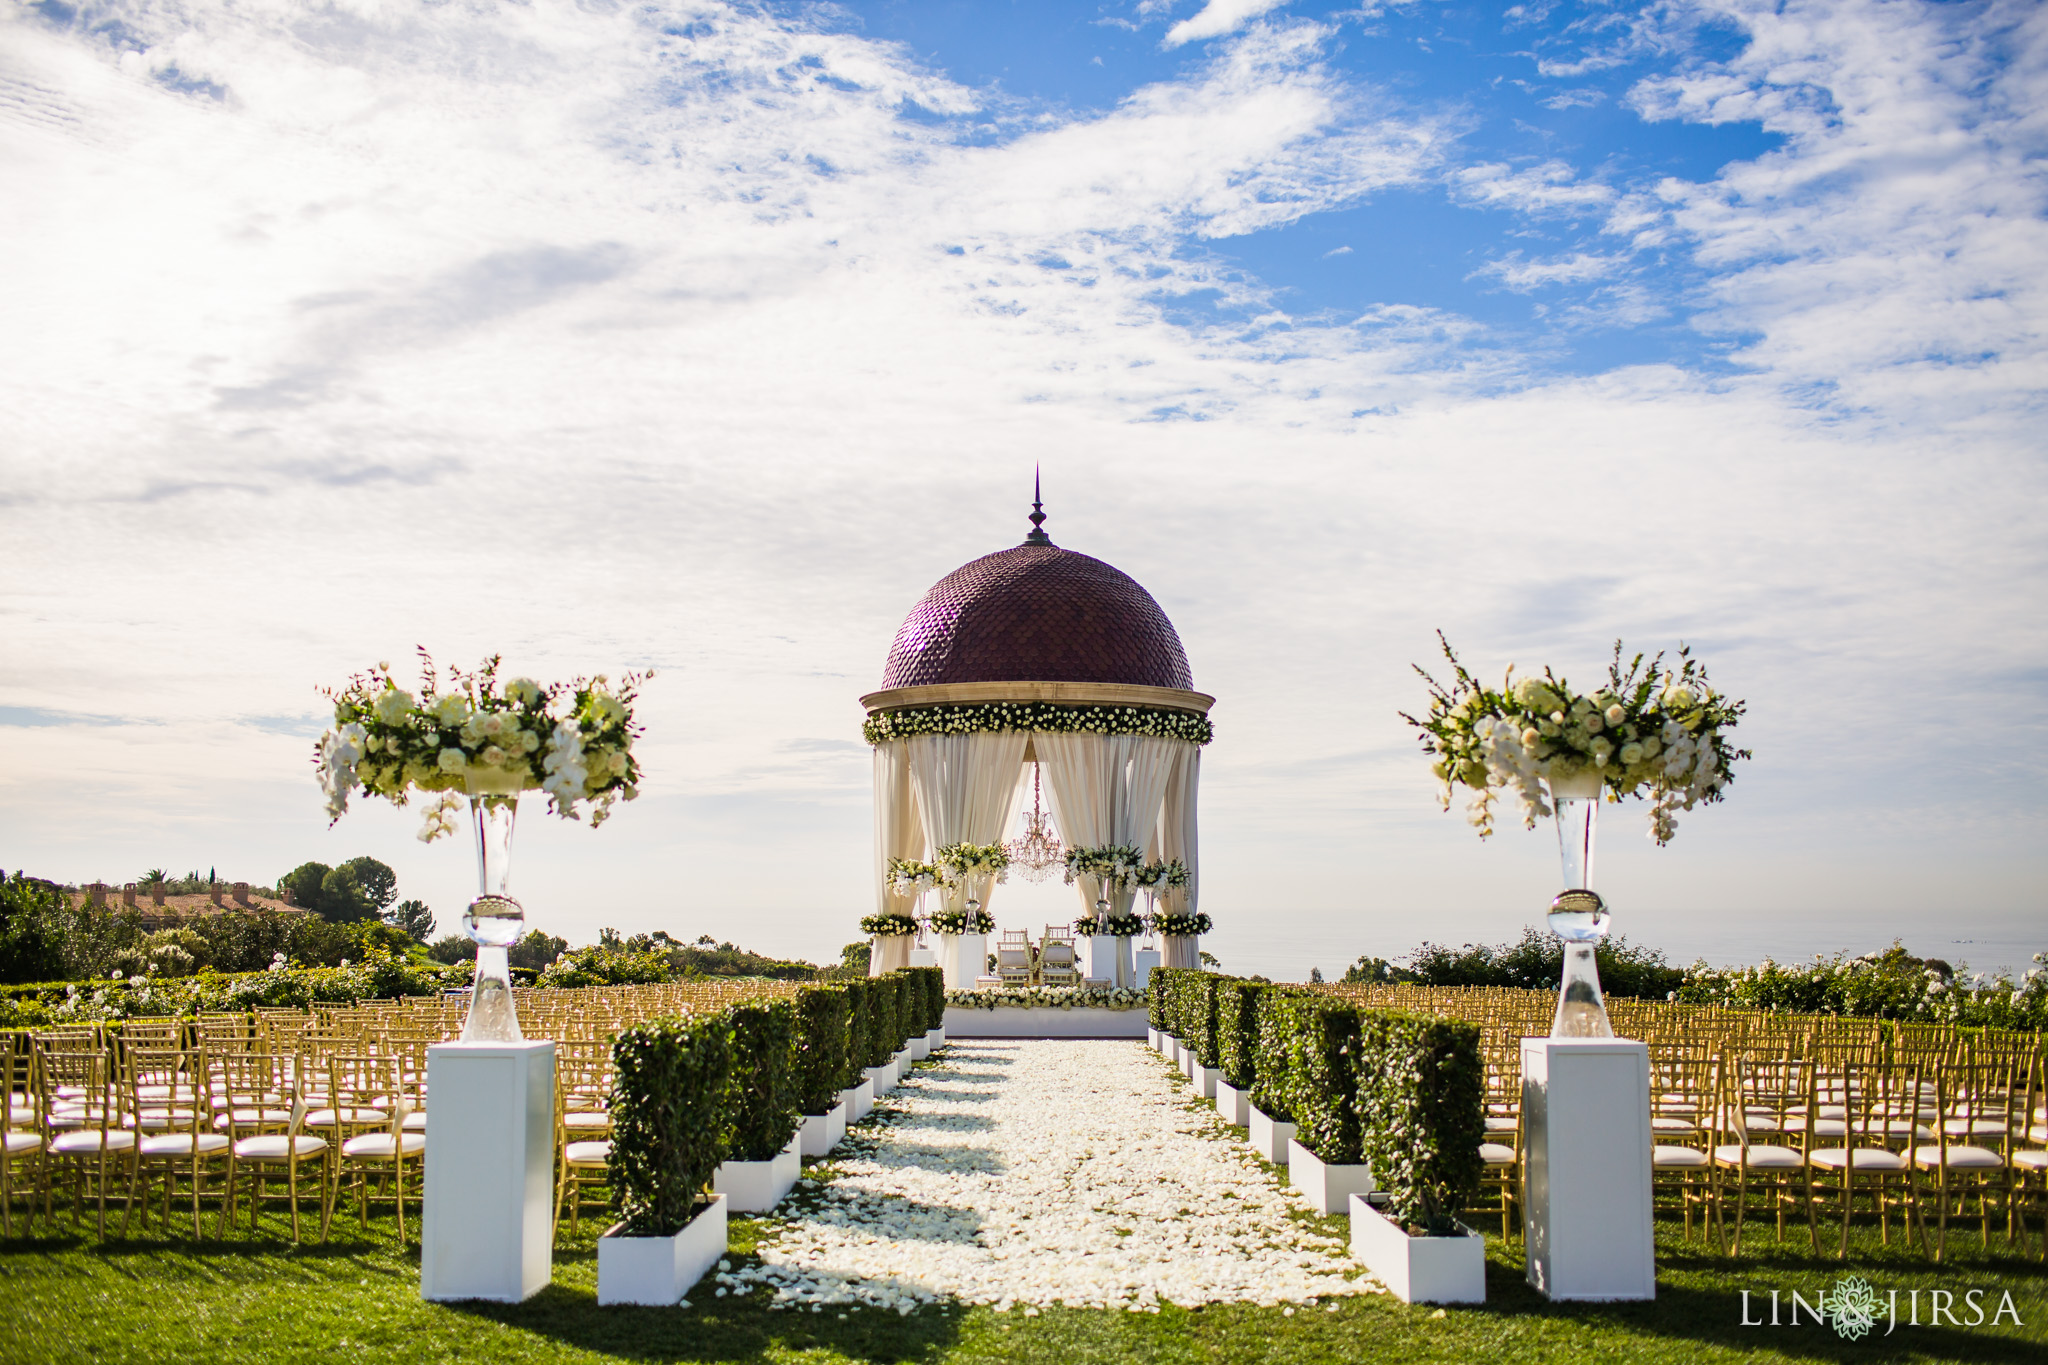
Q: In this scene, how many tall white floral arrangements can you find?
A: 6